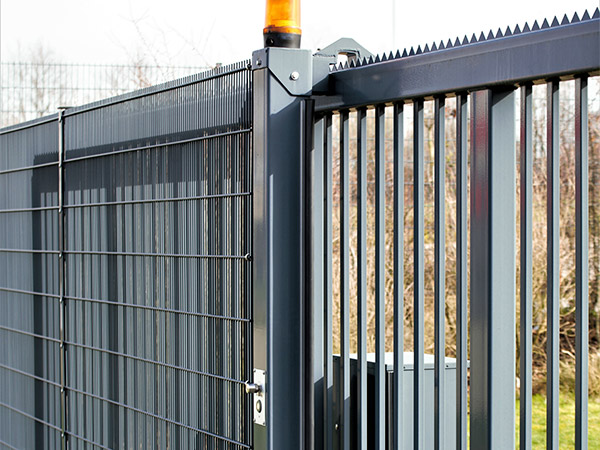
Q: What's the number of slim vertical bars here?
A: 11